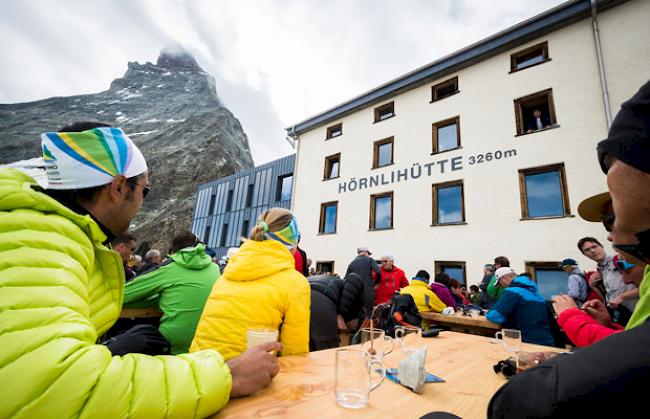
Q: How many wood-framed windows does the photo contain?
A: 15